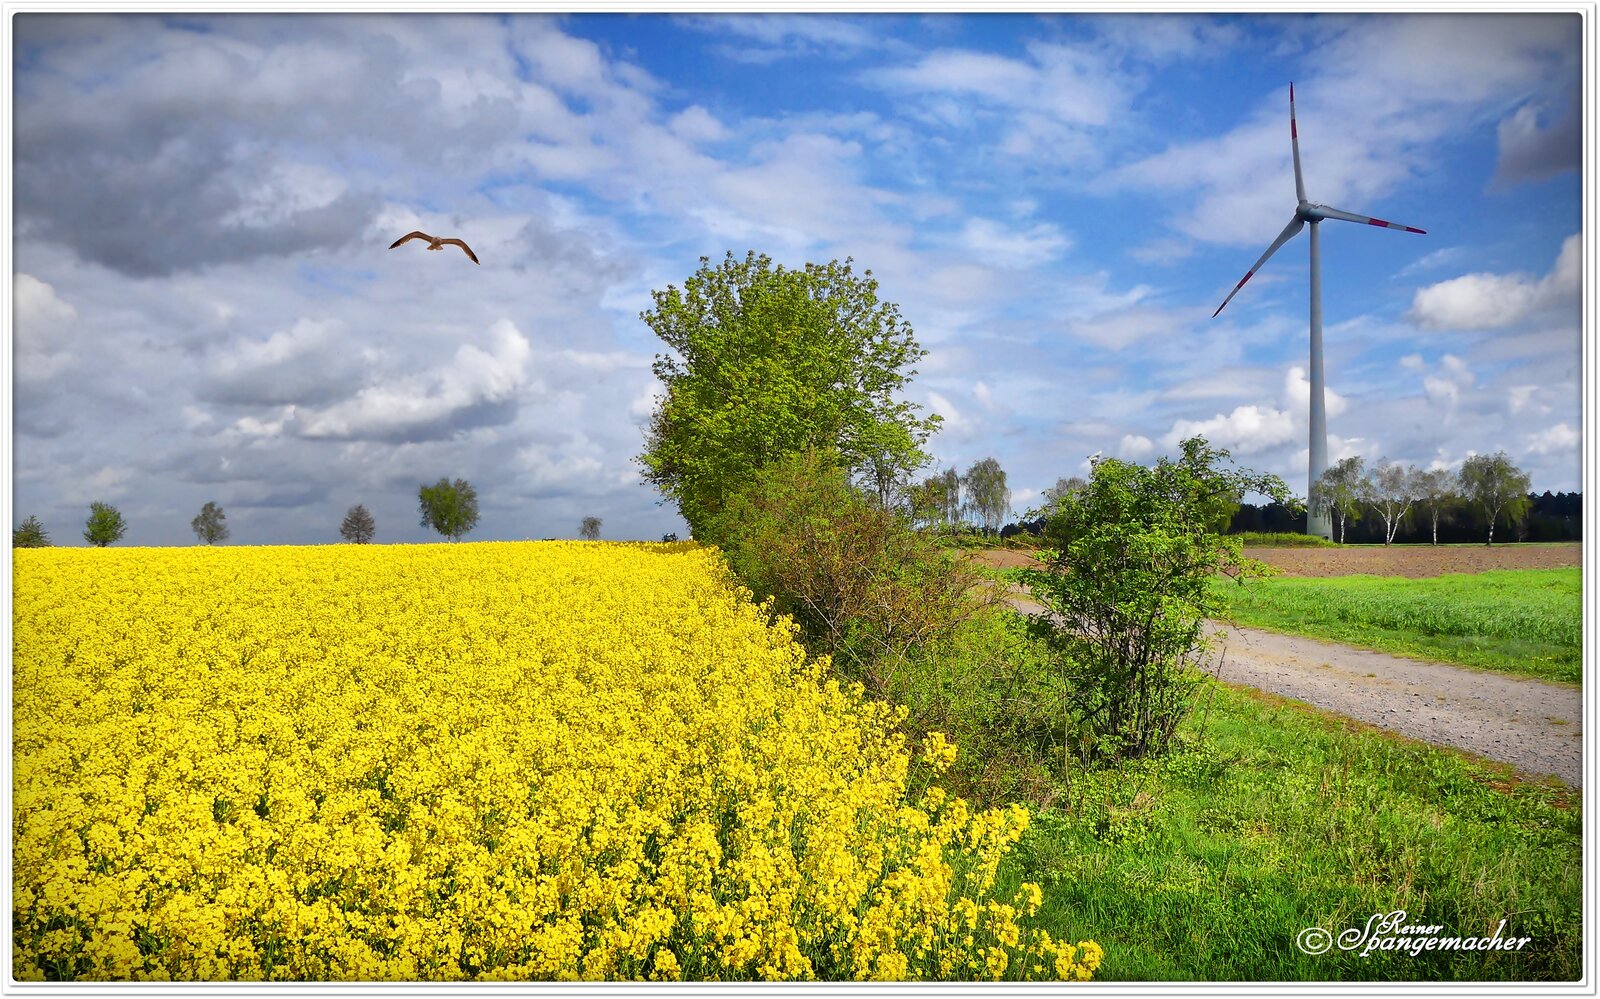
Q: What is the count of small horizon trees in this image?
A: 6